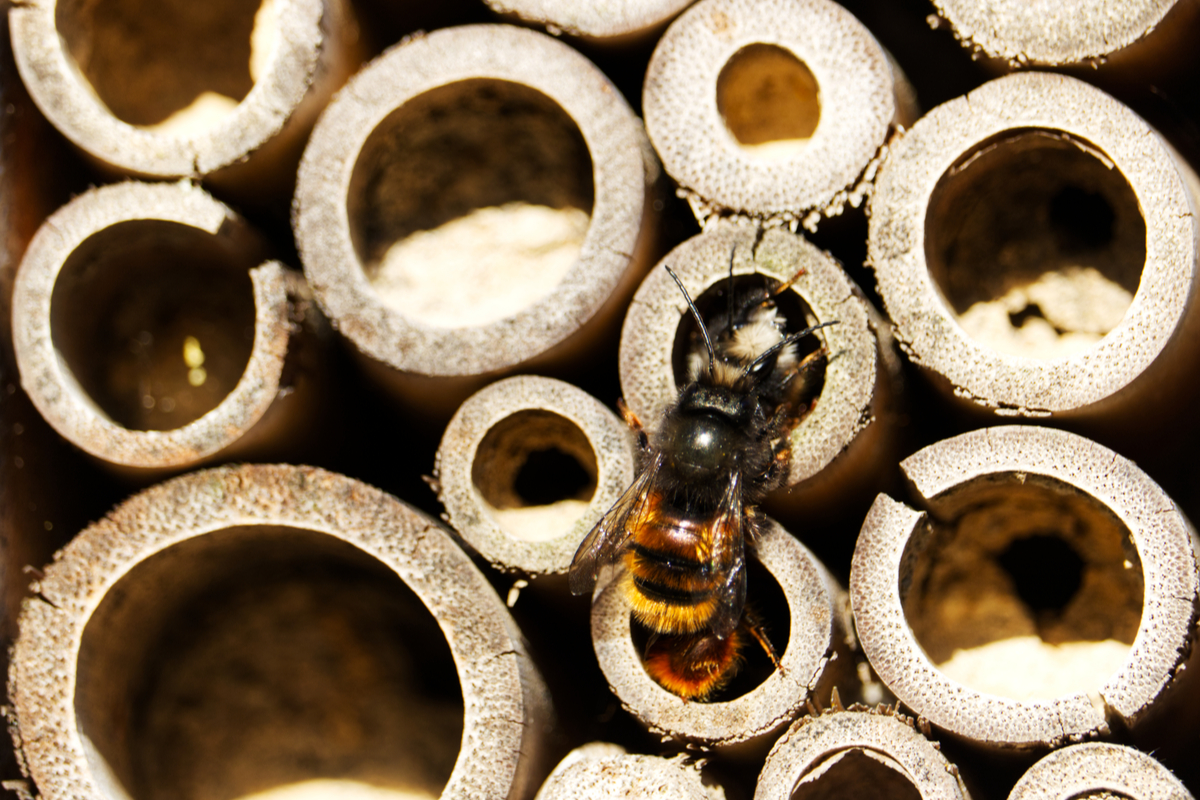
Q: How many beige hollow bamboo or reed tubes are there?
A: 15